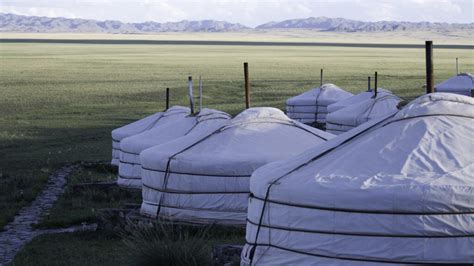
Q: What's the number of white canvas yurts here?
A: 8